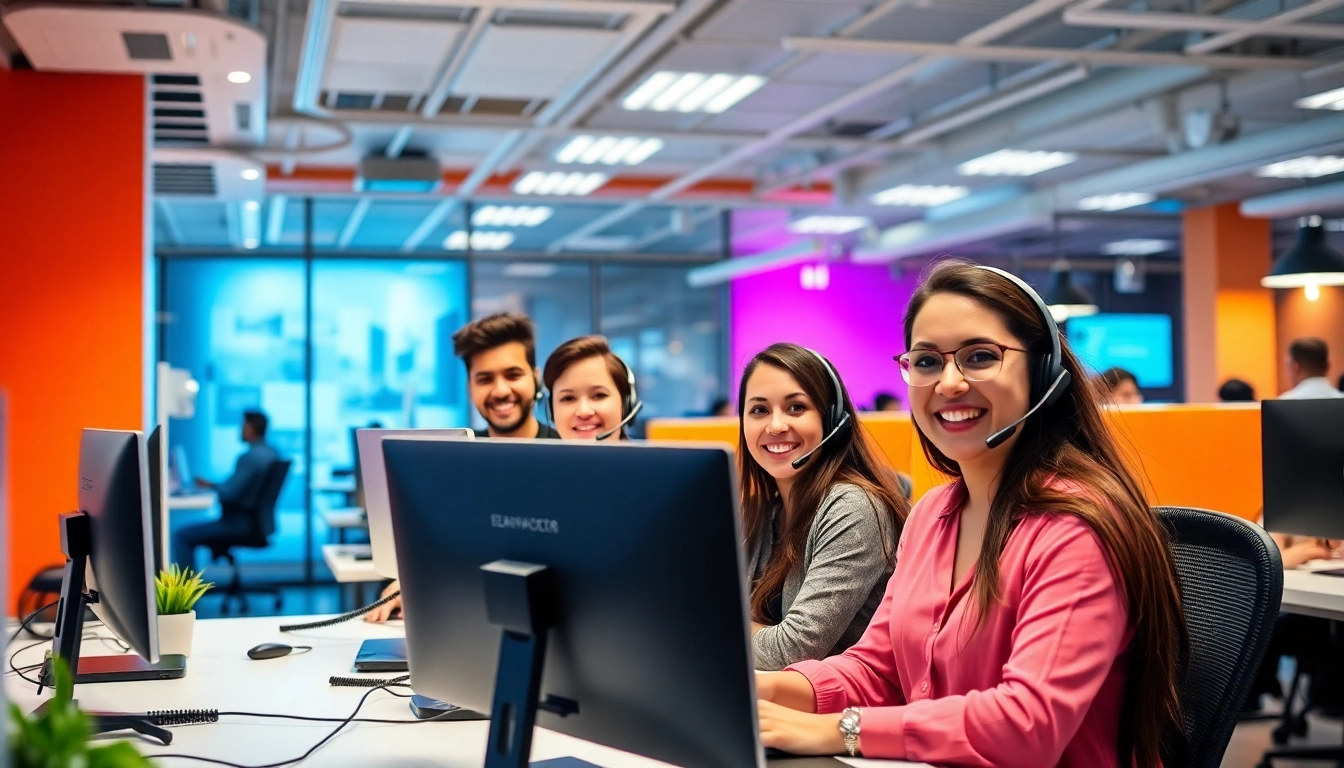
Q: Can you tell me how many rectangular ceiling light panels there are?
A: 12